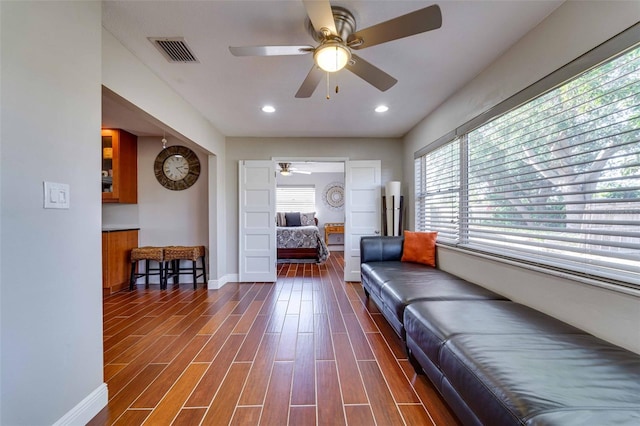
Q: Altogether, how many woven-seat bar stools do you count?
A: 2